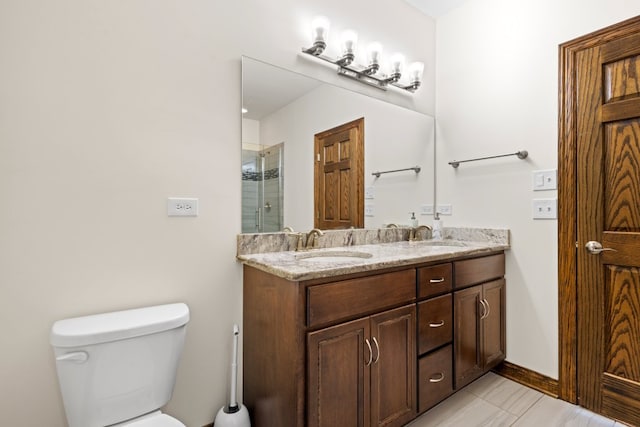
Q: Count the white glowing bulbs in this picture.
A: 5